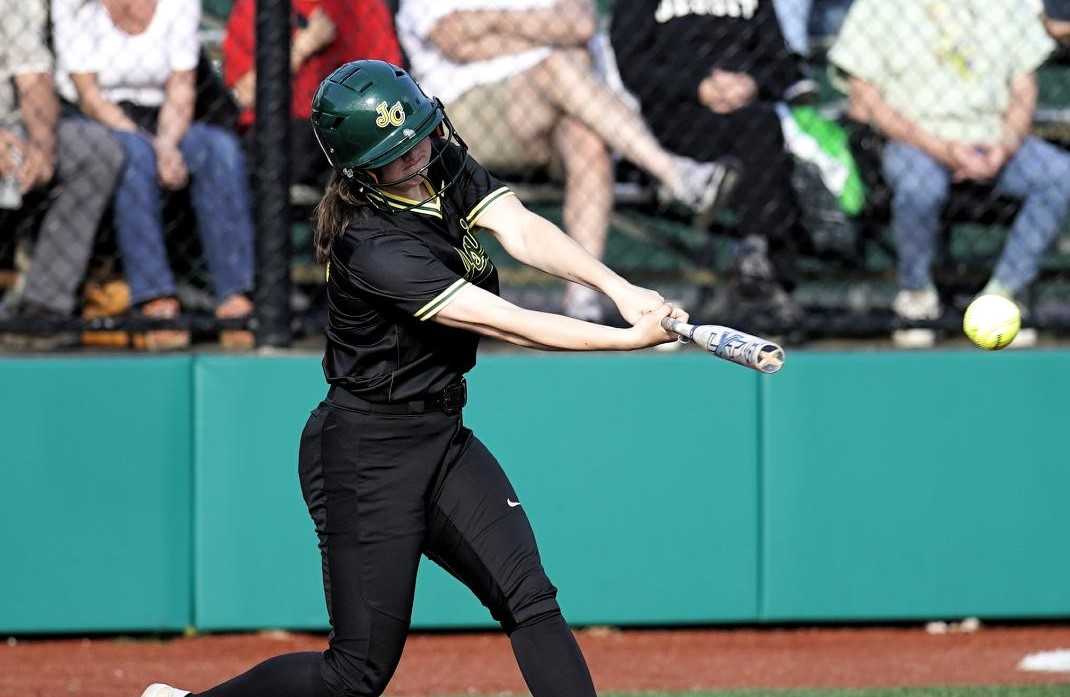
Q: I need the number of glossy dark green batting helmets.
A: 1